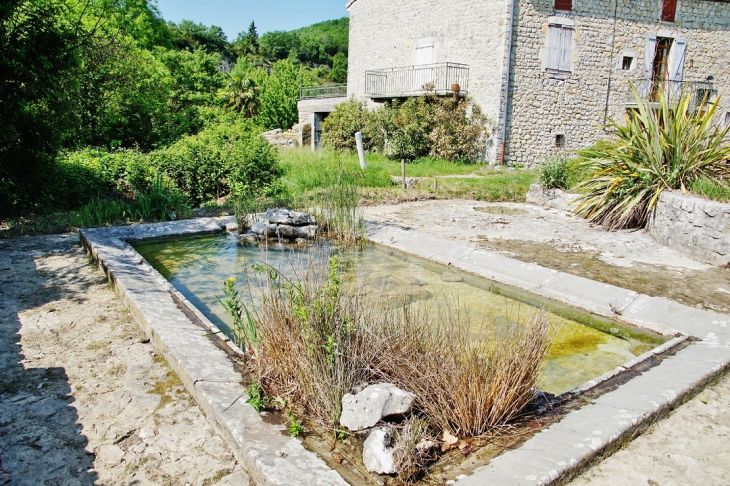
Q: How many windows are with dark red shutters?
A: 2